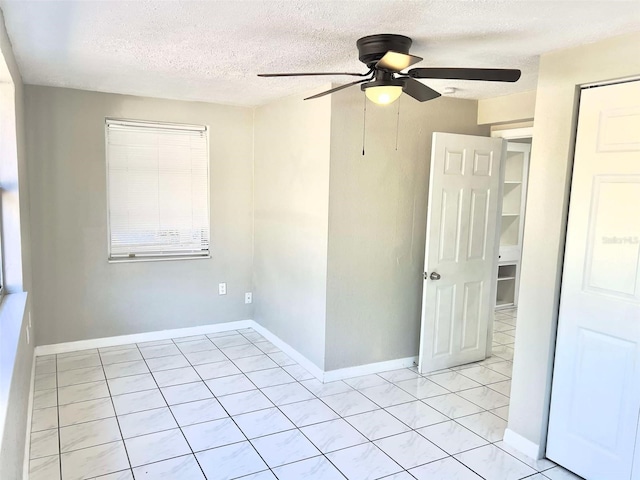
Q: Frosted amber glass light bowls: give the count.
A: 1